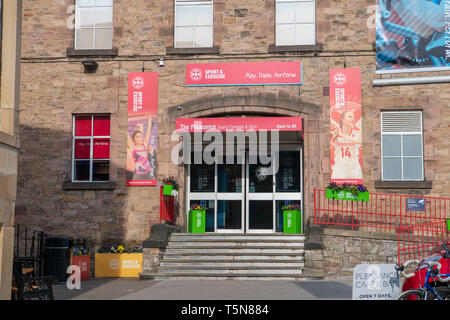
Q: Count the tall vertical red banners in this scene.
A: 2